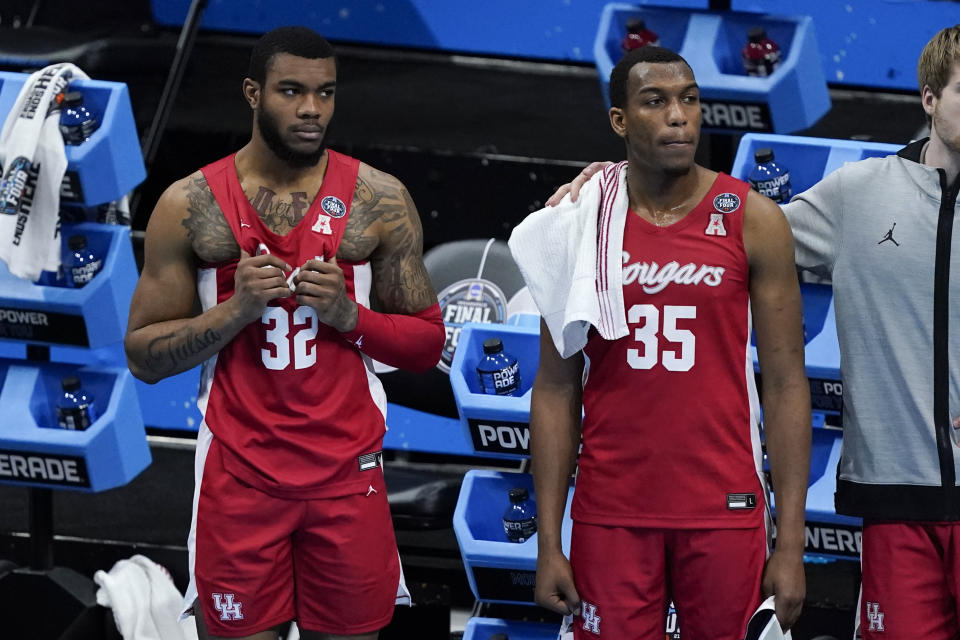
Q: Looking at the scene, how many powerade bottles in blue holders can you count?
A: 8